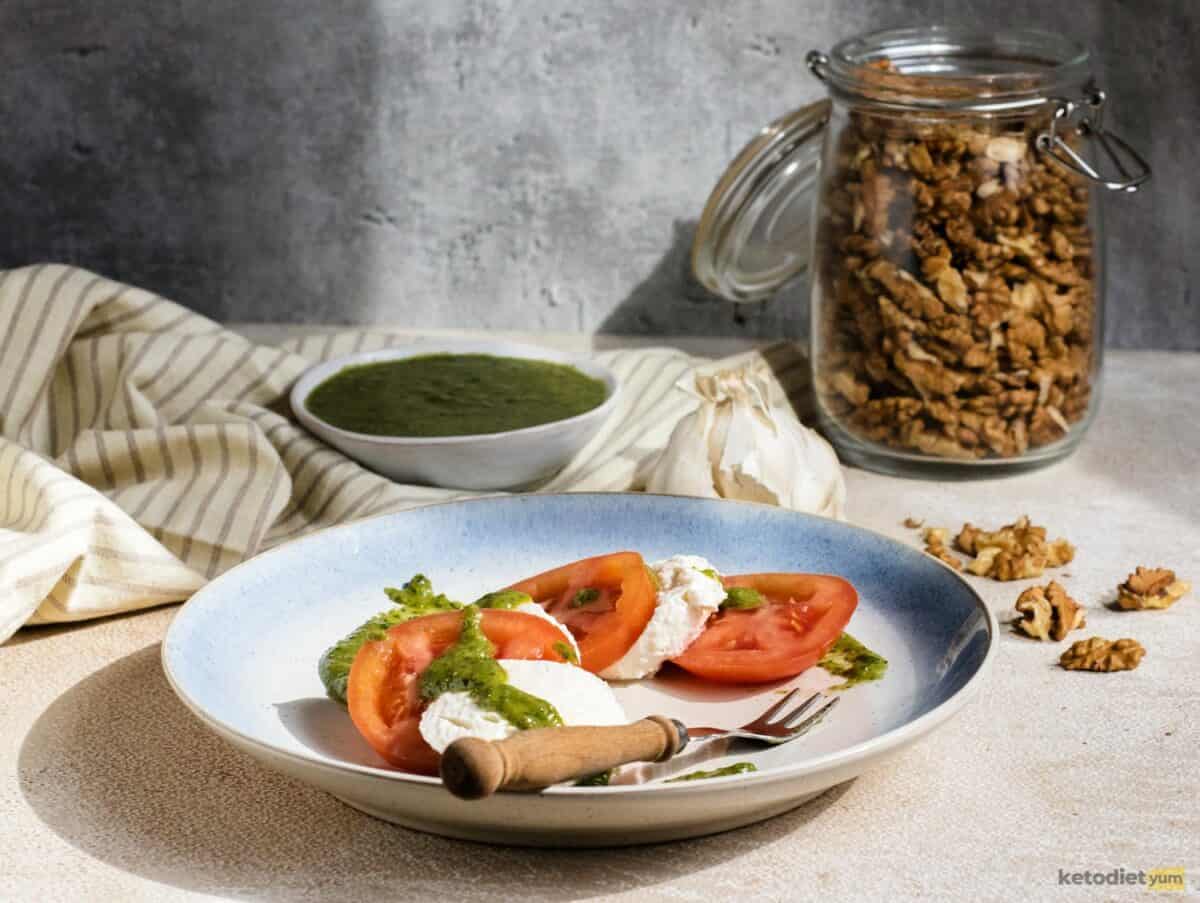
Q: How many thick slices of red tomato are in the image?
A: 3